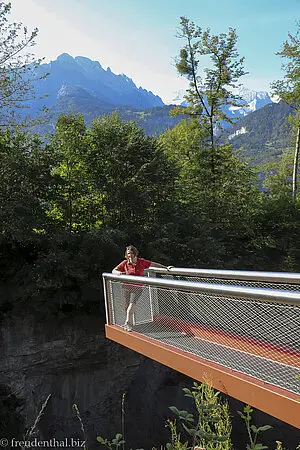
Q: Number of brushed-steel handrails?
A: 2